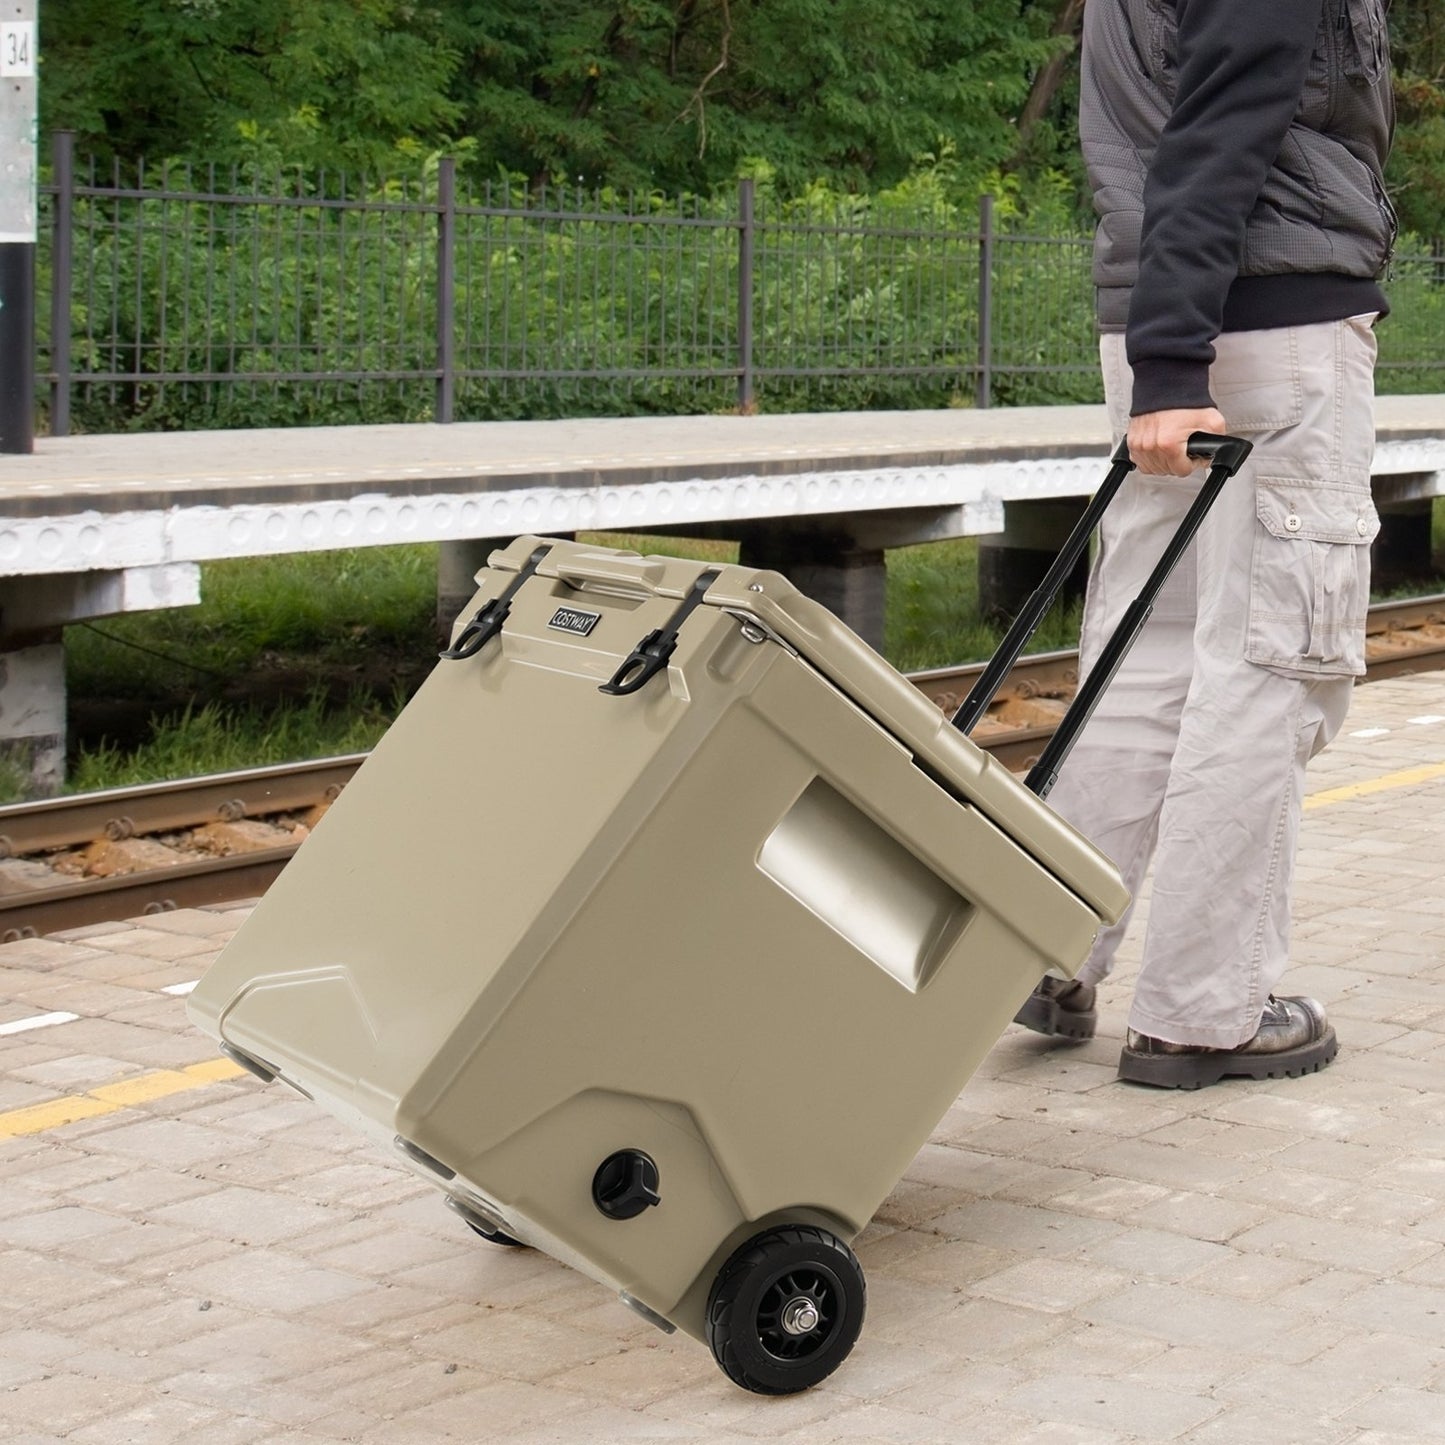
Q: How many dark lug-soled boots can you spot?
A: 2